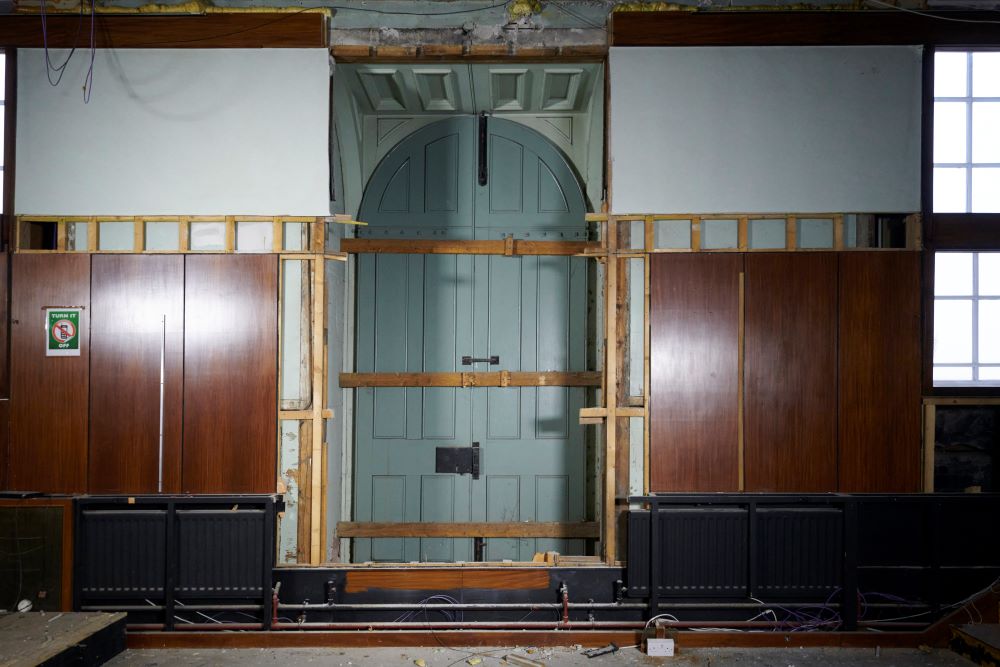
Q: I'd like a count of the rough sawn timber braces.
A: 3